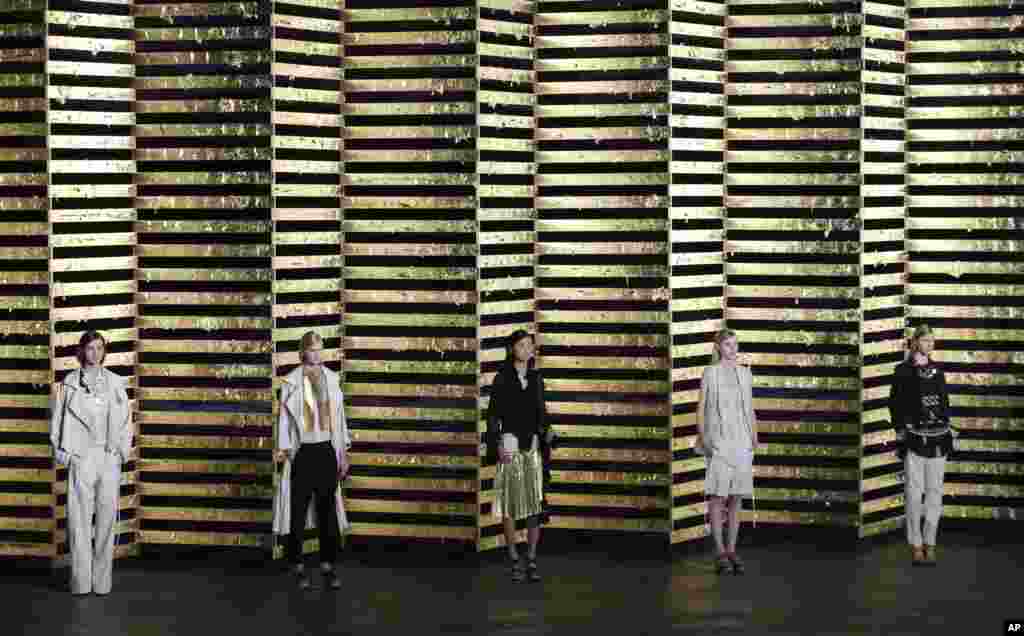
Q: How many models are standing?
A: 5